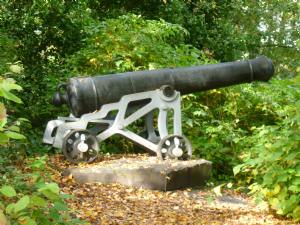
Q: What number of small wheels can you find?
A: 2